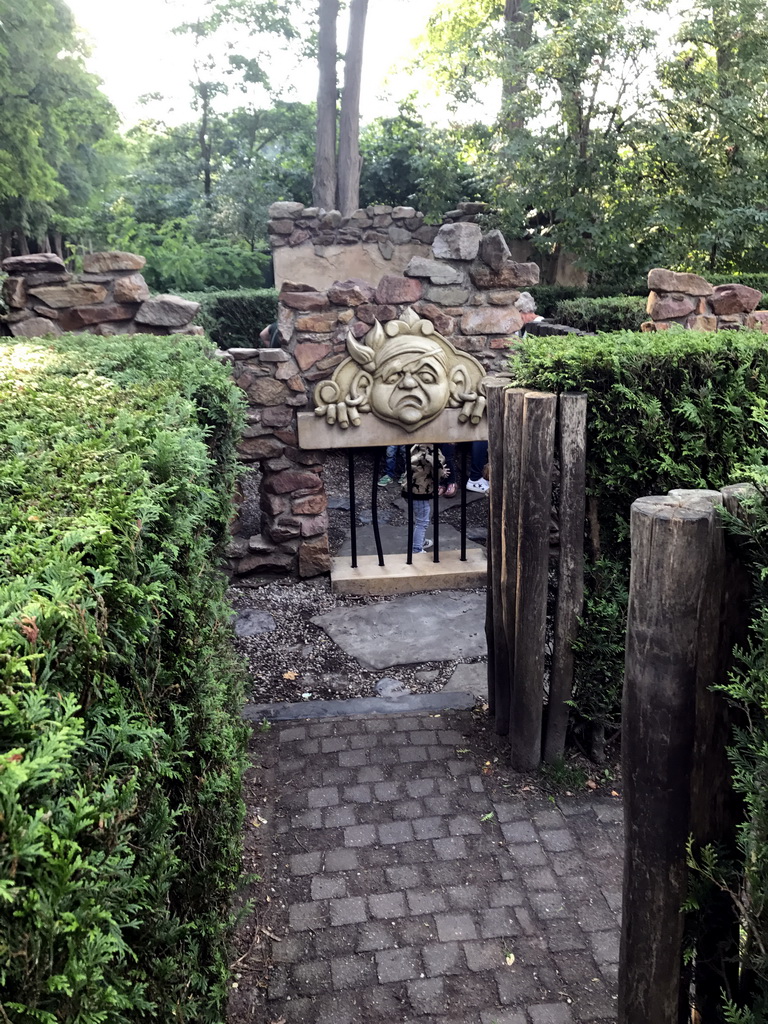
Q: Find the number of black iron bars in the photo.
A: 5